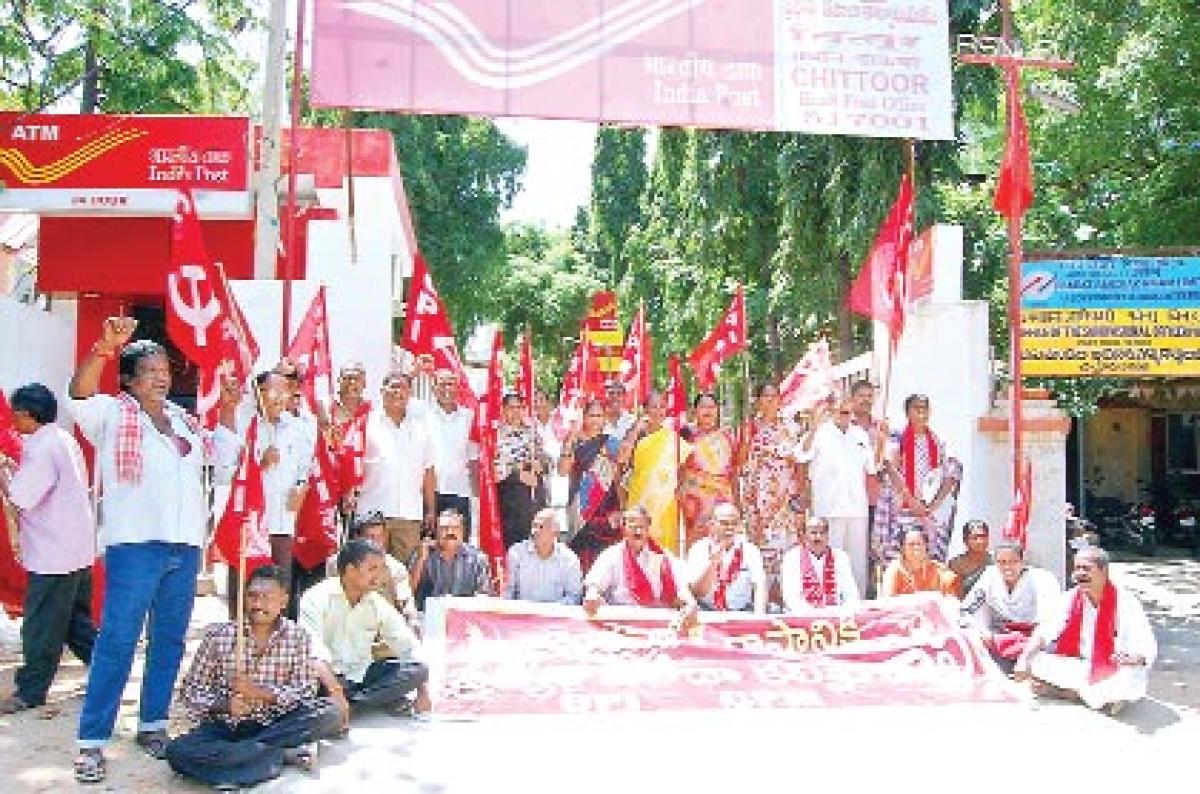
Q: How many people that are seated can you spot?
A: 12